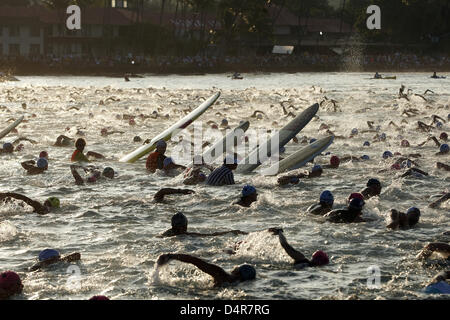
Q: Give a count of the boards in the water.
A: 5